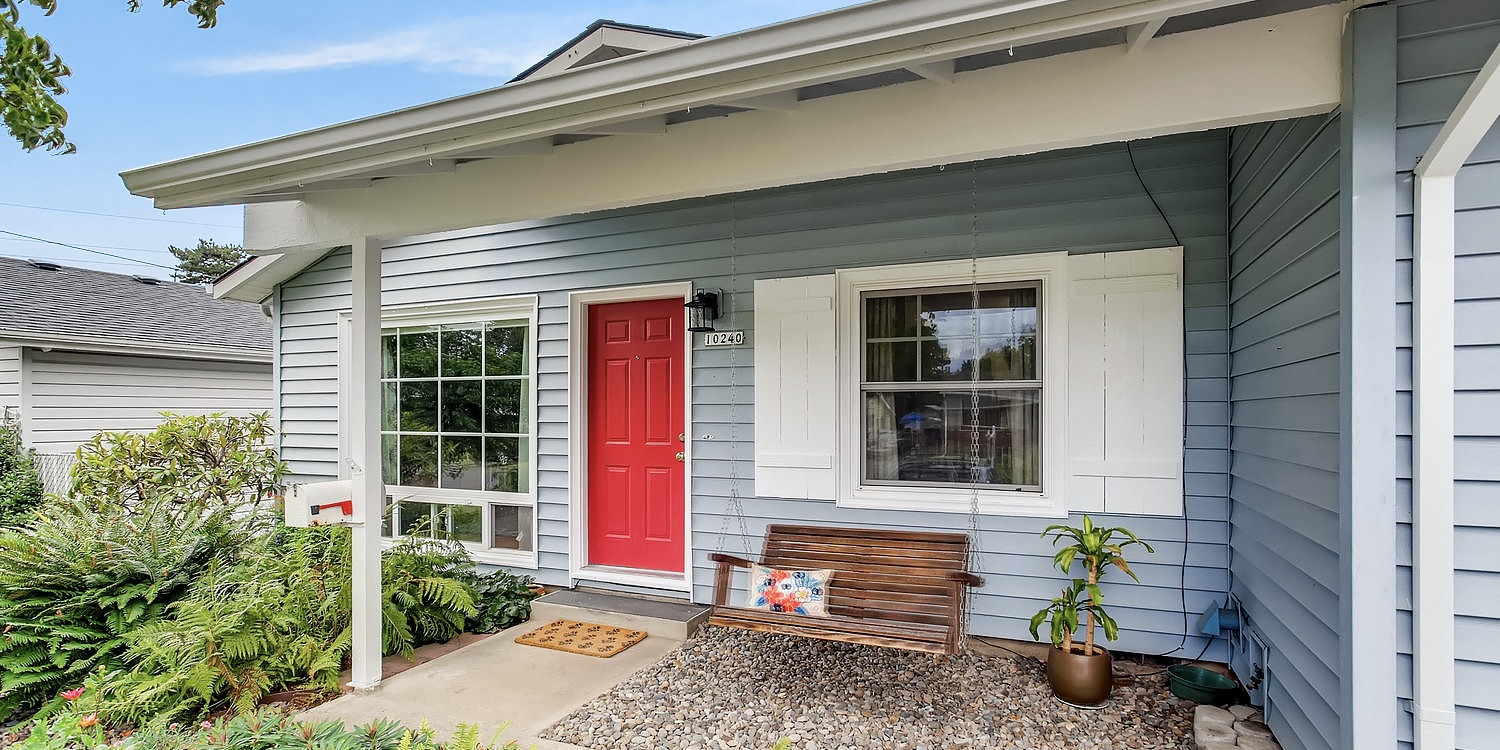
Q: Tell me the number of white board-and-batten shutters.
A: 2